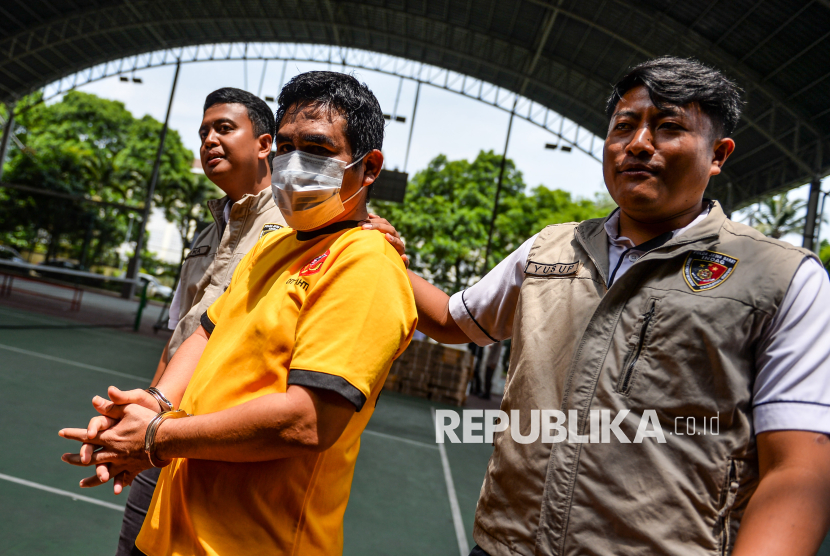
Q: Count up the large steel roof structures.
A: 1